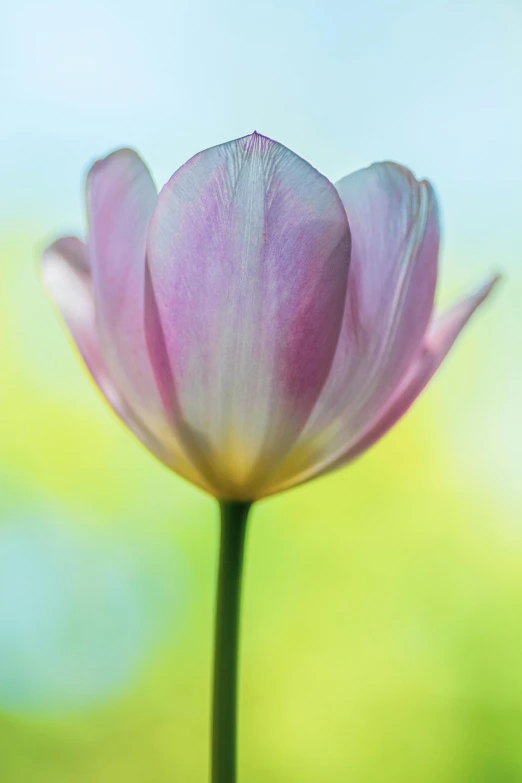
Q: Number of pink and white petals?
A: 5